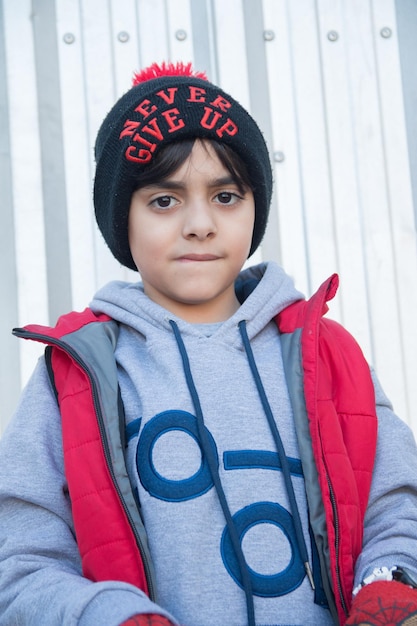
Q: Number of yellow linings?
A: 0